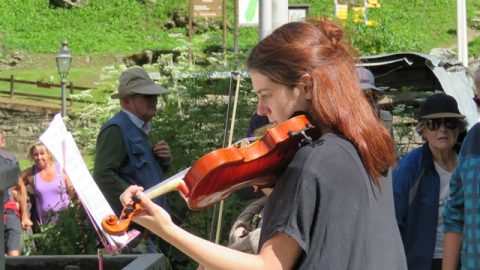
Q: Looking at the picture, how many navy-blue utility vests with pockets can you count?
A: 1